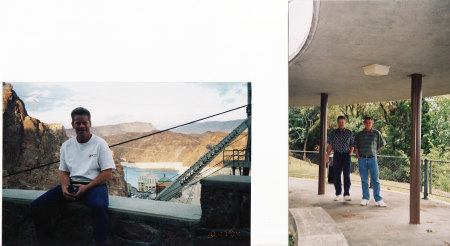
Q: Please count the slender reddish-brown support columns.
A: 2